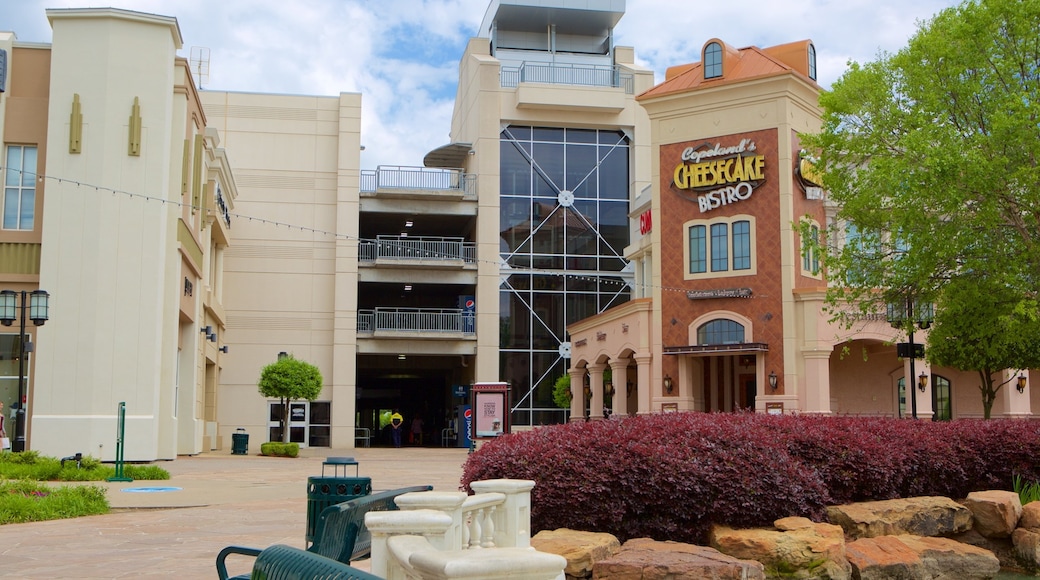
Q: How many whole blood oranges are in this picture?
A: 0